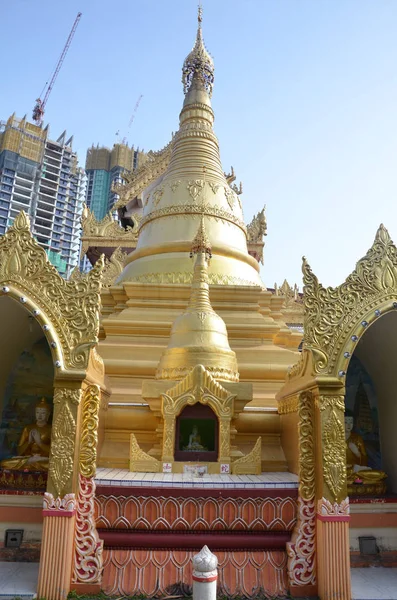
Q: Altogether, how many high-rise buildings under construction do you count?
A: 2